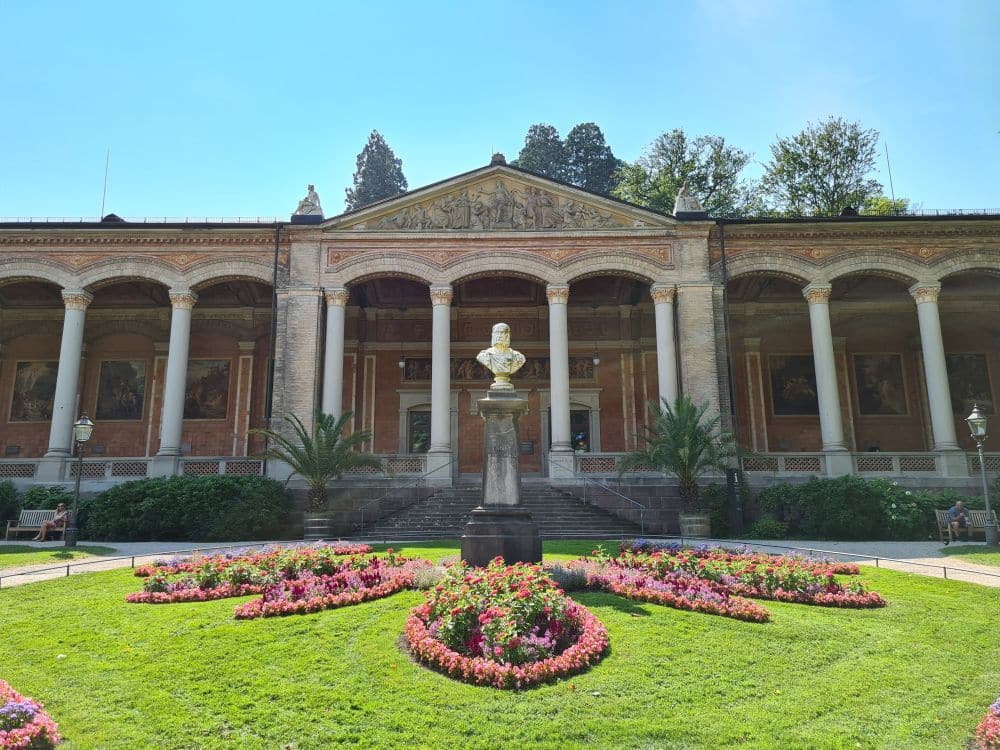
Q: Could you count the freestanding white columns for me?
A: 8